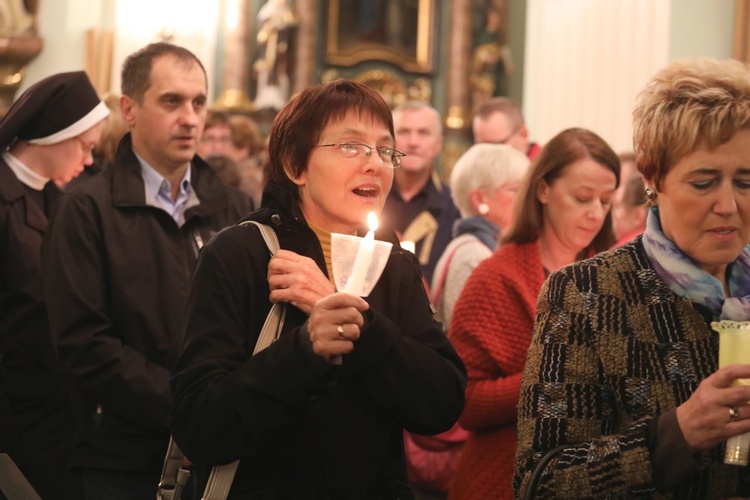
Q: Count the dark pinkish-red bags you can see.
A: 1